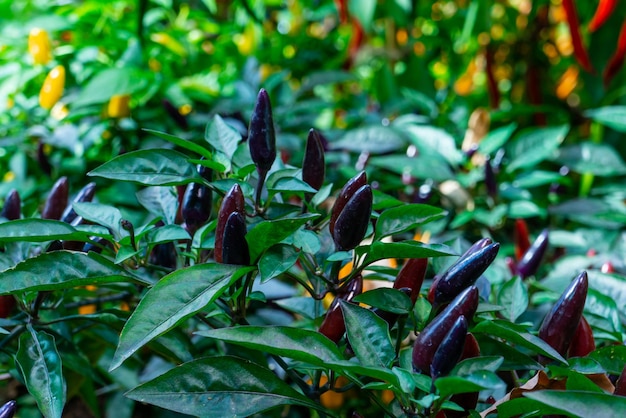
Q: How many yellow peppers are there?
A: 3